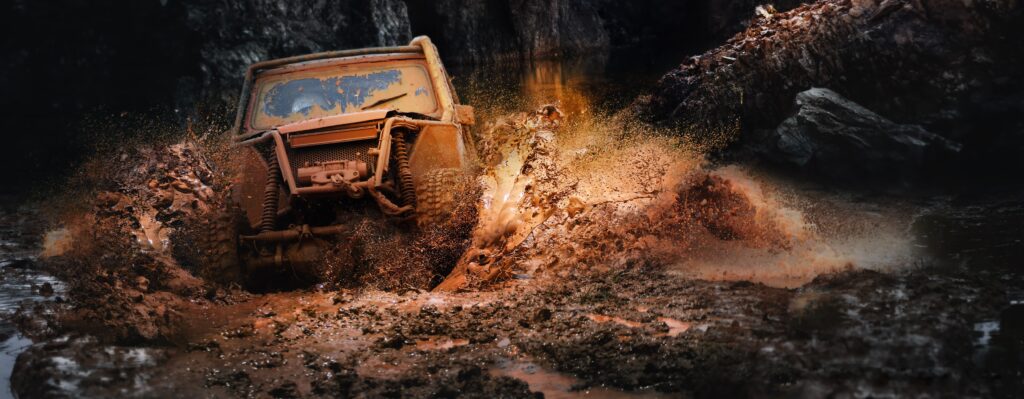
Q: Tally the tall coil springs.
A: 2